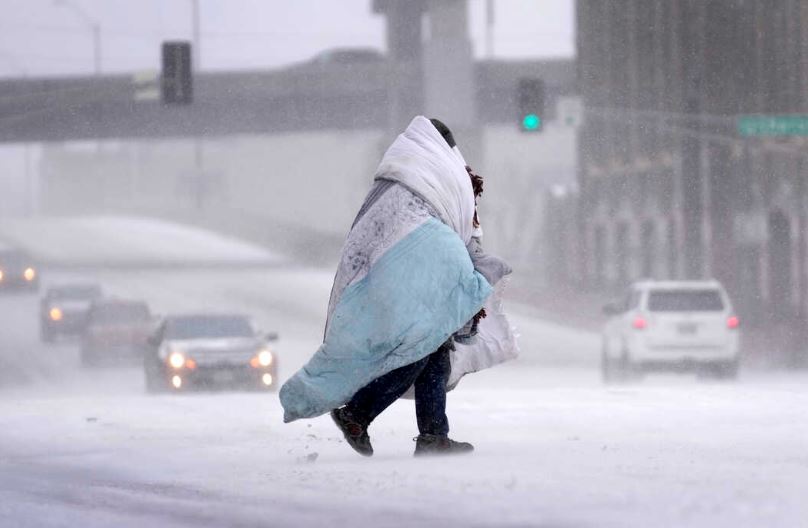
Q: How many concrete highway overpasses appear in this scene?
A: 1